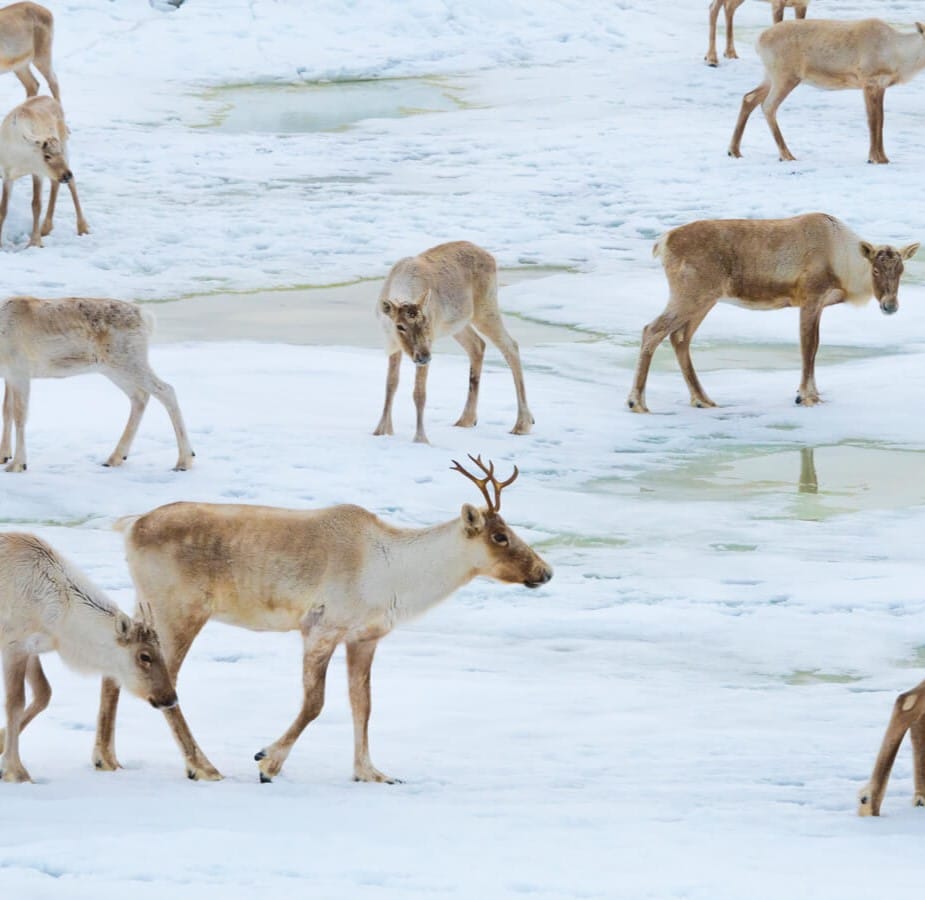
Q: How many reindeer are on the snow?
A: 10